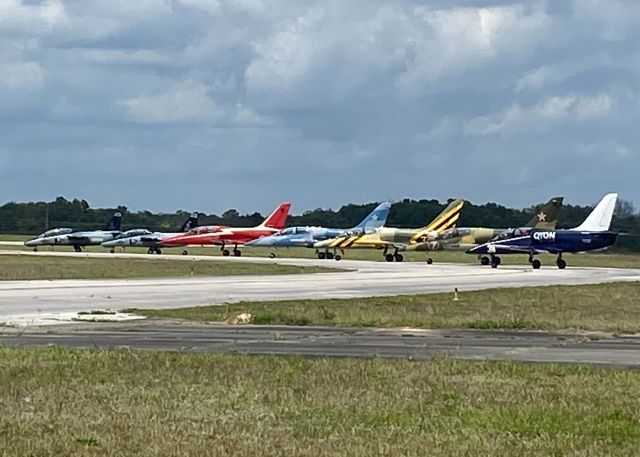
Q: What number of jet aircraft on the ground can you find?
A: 7